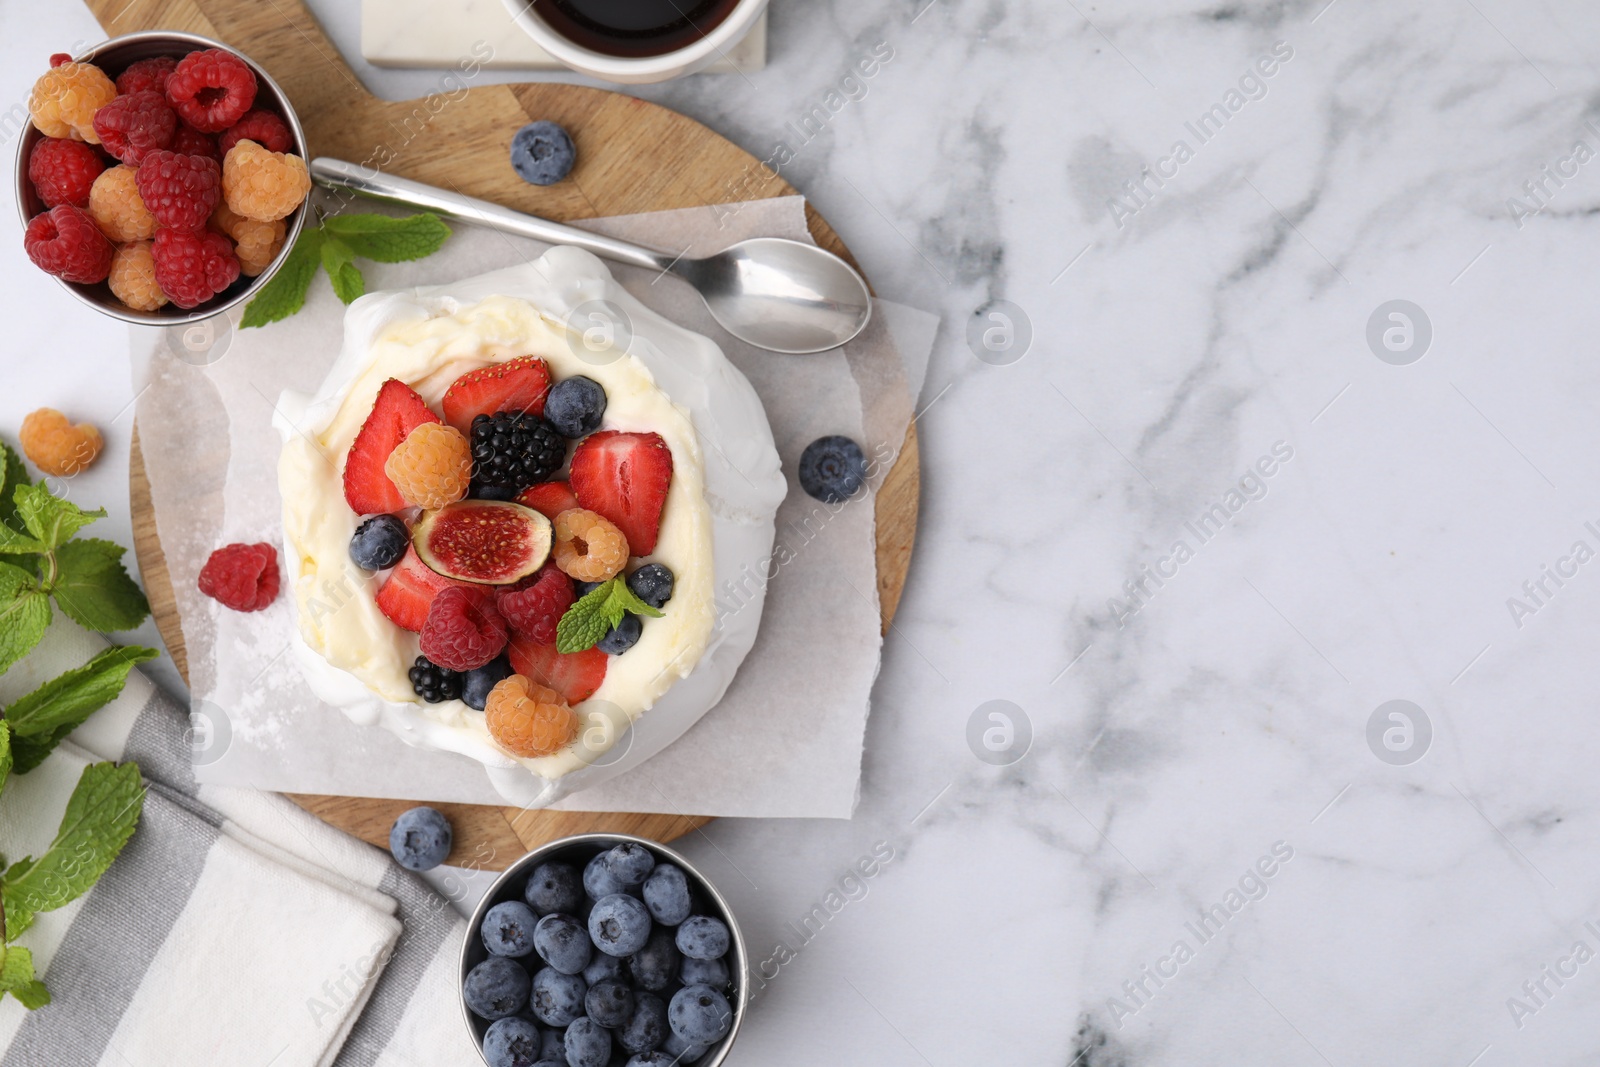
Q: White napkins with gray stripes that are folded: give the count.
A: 1